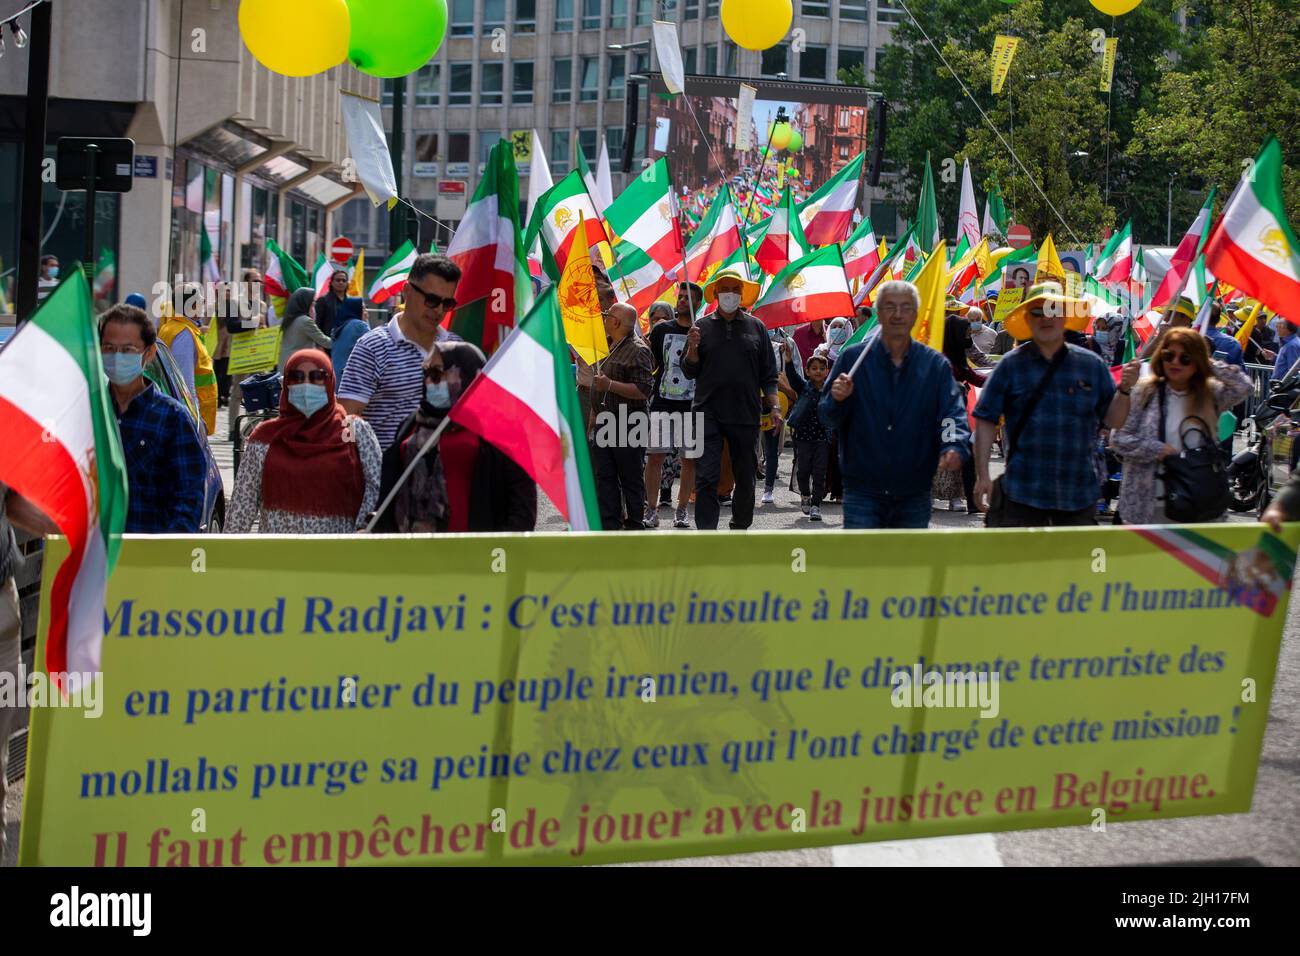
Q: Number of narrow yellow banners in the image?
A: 2